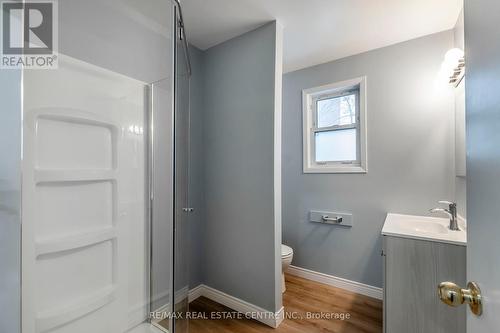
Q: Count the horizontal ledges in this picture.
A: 3